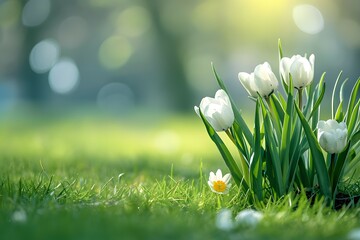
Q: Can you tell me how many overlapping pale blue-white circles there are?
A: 2